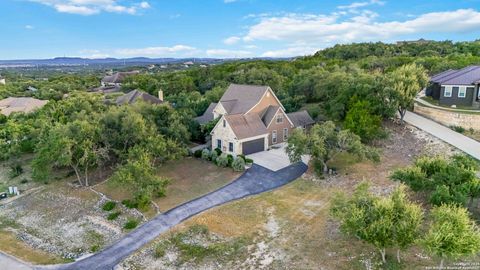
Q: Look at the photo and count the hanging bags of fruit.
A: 0